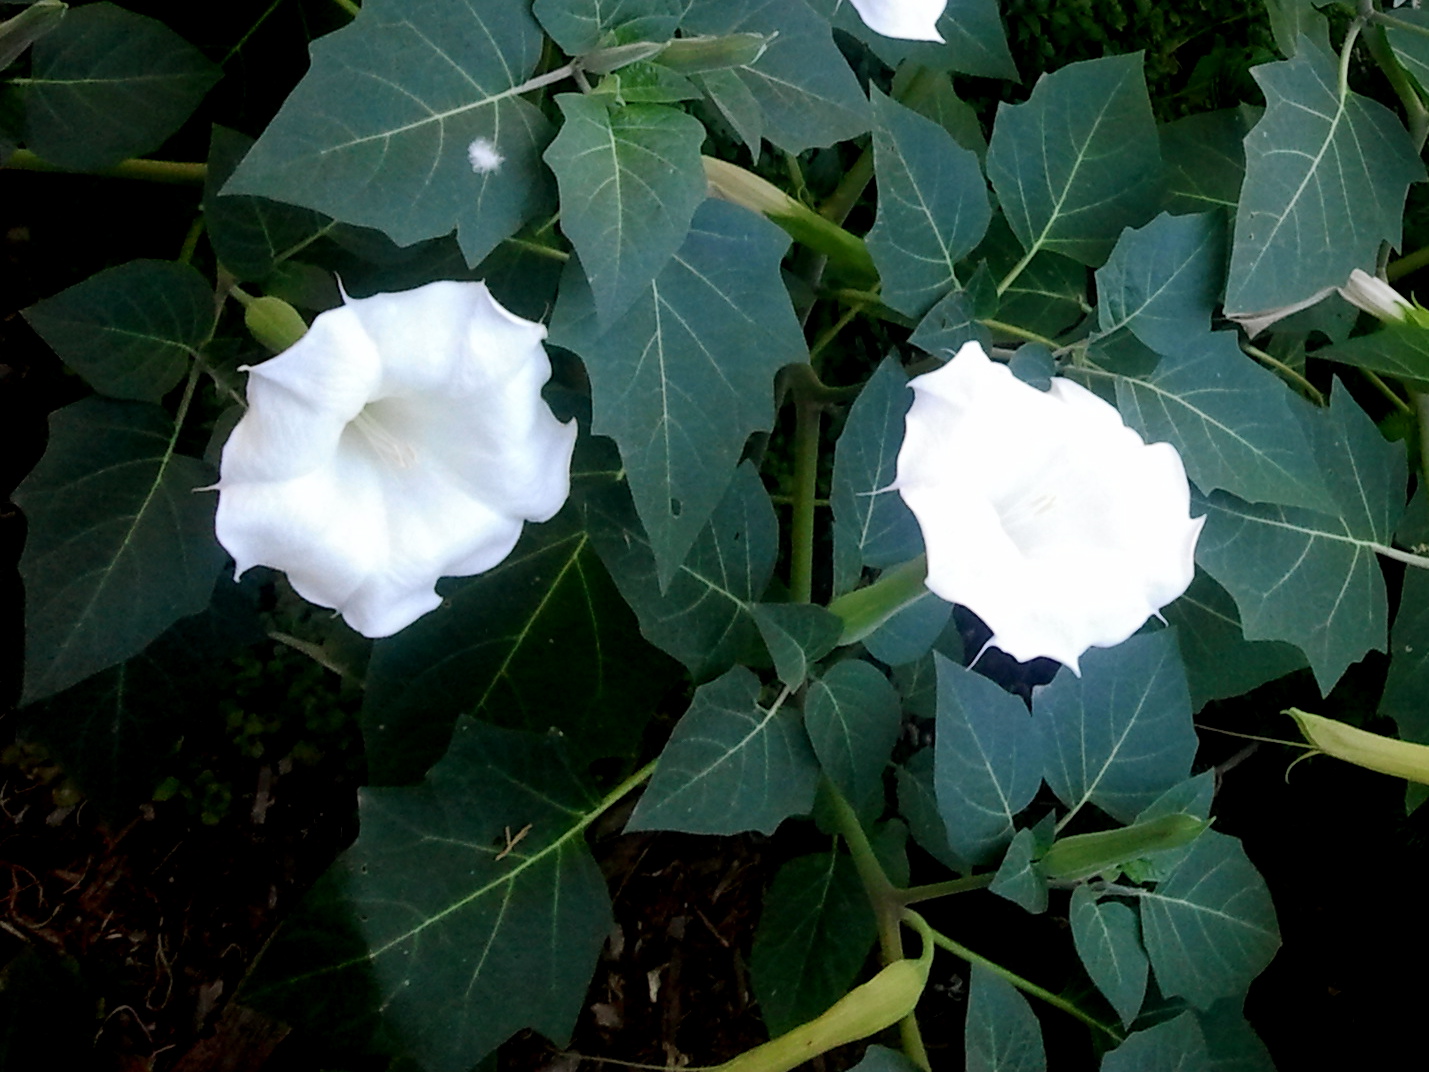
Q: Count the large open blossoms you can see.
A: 2